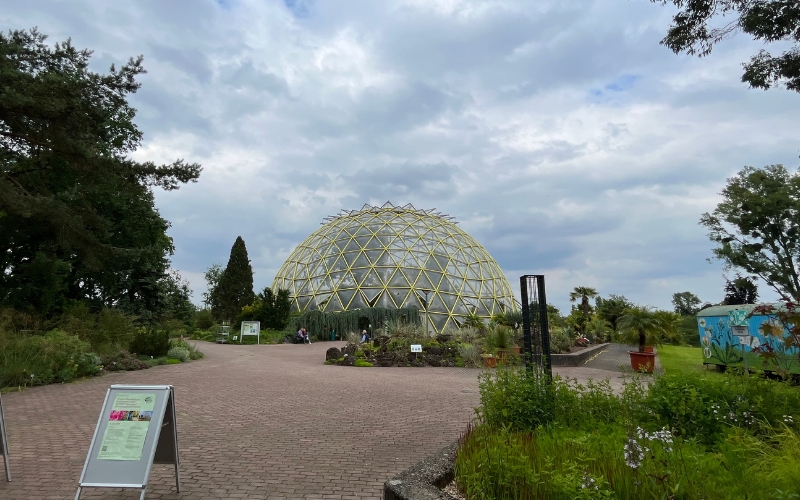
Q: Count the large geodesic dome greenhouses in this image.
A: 1